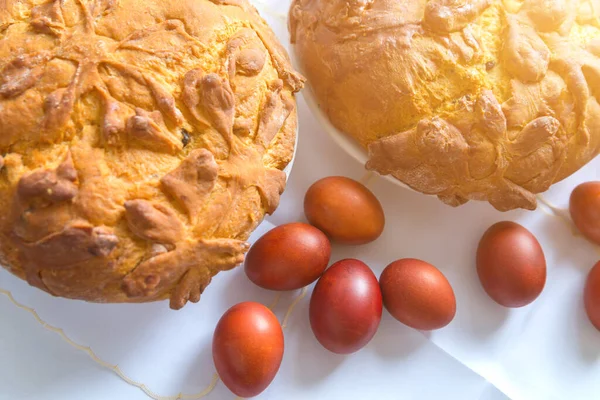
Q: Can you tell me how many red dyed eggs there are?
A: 8